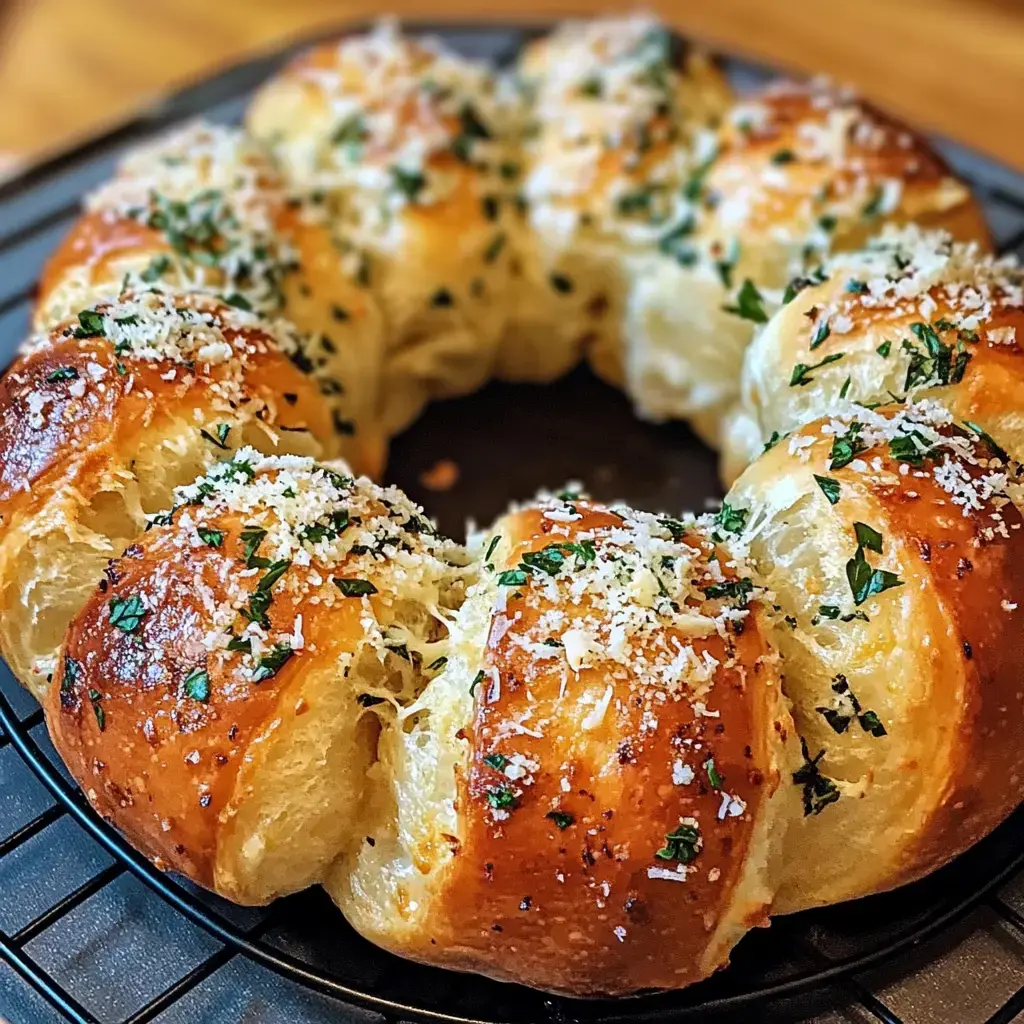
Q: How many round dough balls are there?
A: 9